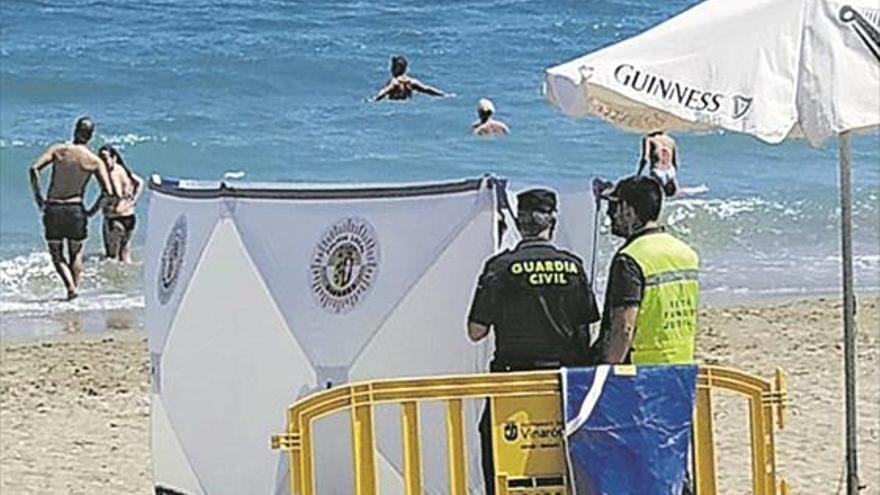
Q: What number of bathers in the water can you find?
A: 5